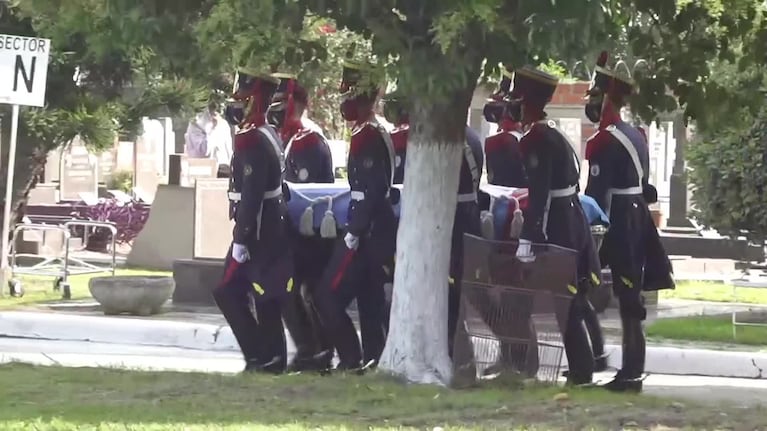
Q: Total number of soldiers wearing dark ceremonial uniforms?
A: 8